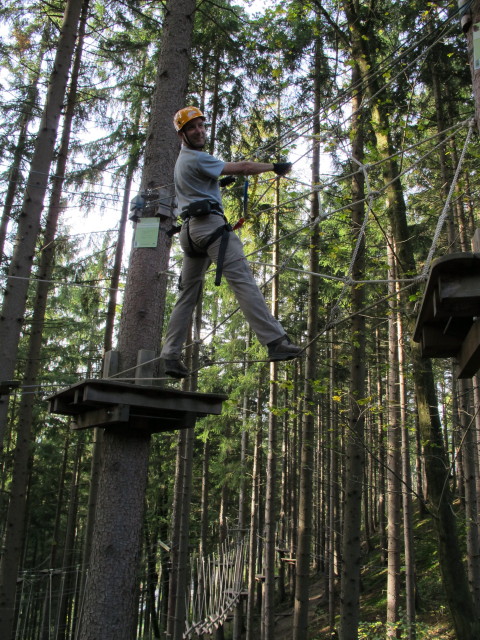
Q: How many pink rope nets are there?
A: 0